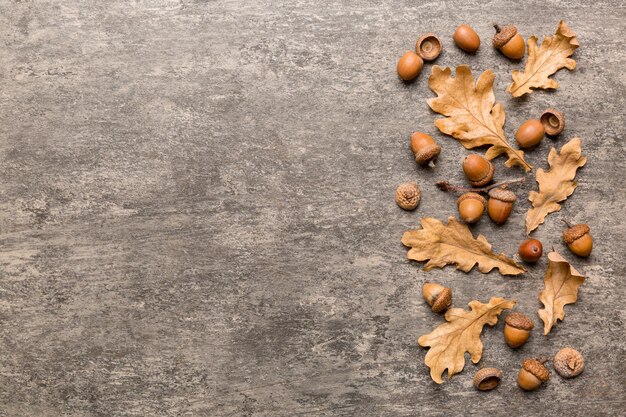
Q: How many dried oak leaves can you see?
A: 6